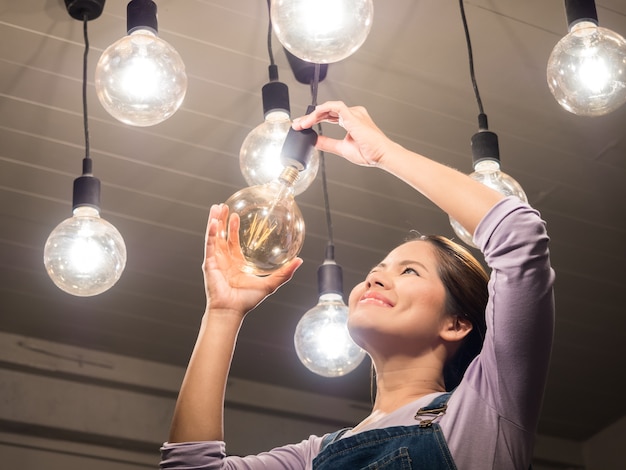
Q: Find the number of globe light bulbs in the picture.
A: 8